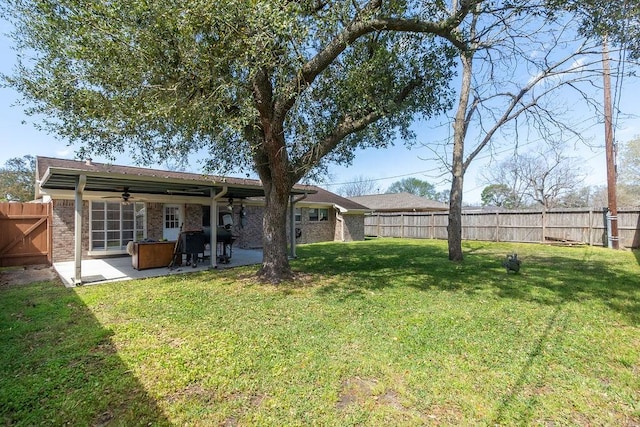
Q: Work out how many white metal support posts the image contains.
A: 3